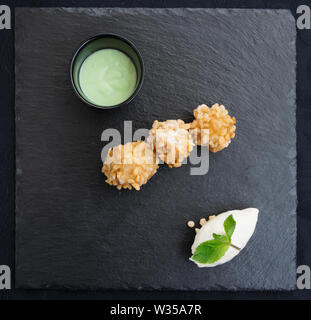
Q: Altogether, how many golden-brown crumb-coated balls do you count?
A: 3